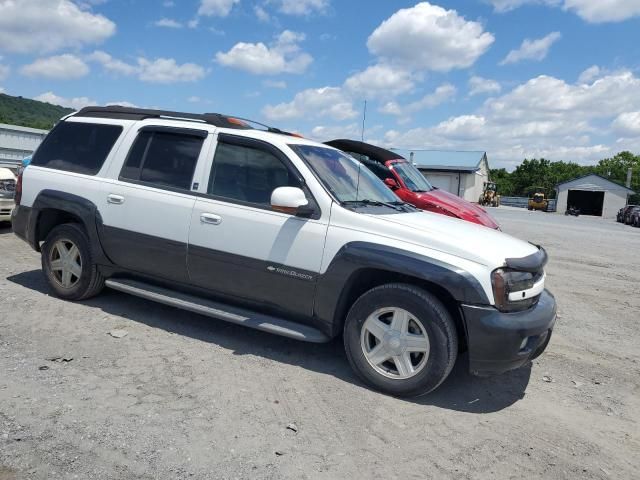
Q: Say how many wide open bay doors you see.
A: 1